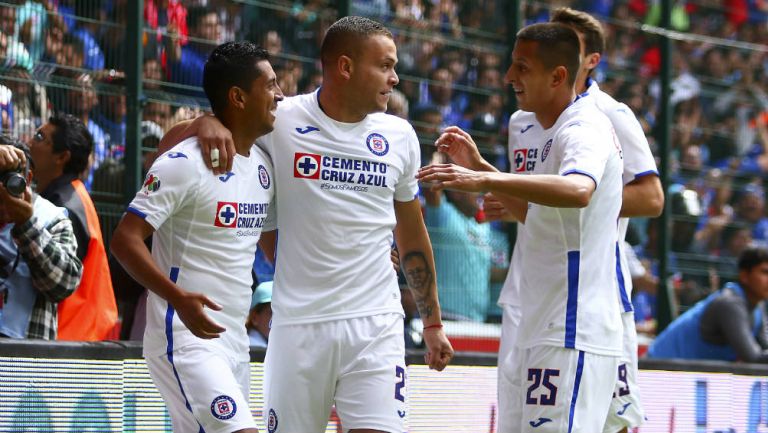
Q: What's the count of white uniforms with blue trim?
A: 4